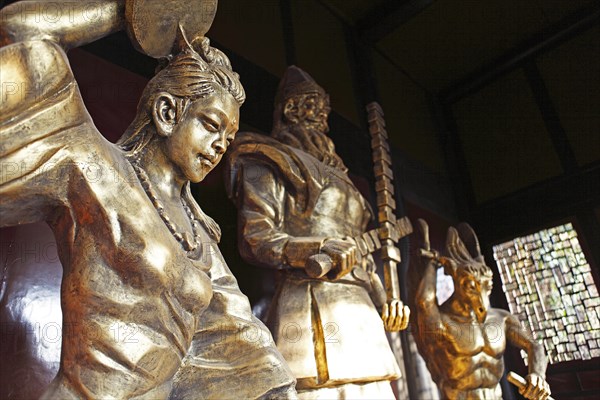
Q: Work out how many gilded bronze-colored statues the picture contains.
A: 3